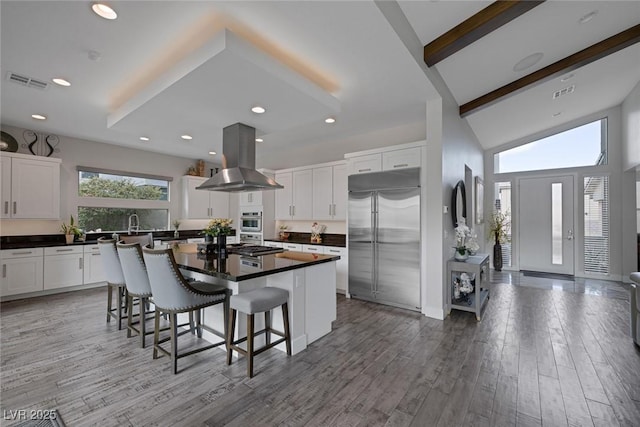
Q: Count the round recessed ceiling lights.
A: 9